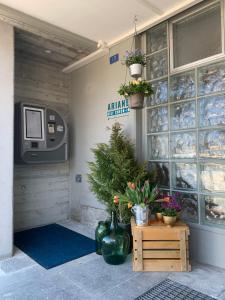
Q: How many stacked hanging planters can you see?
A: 2